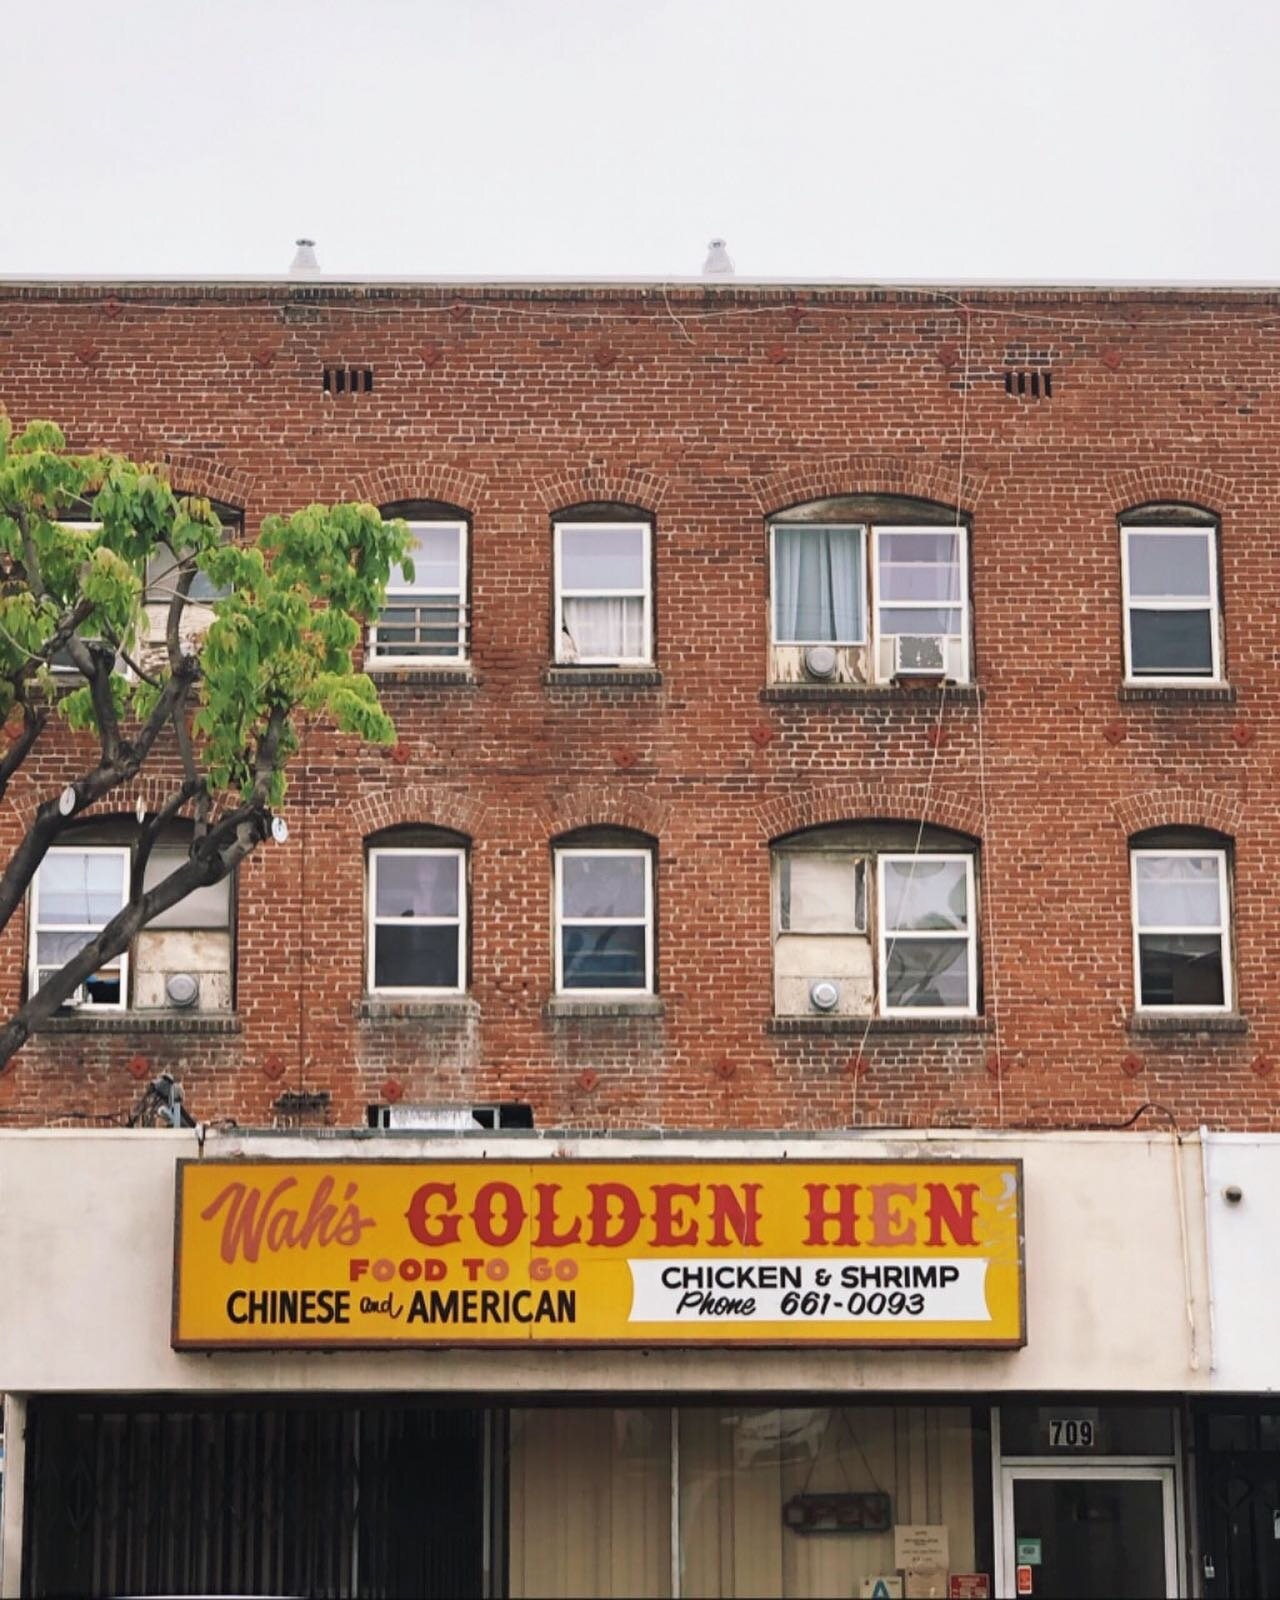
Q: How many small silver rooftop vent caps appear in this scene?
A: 2